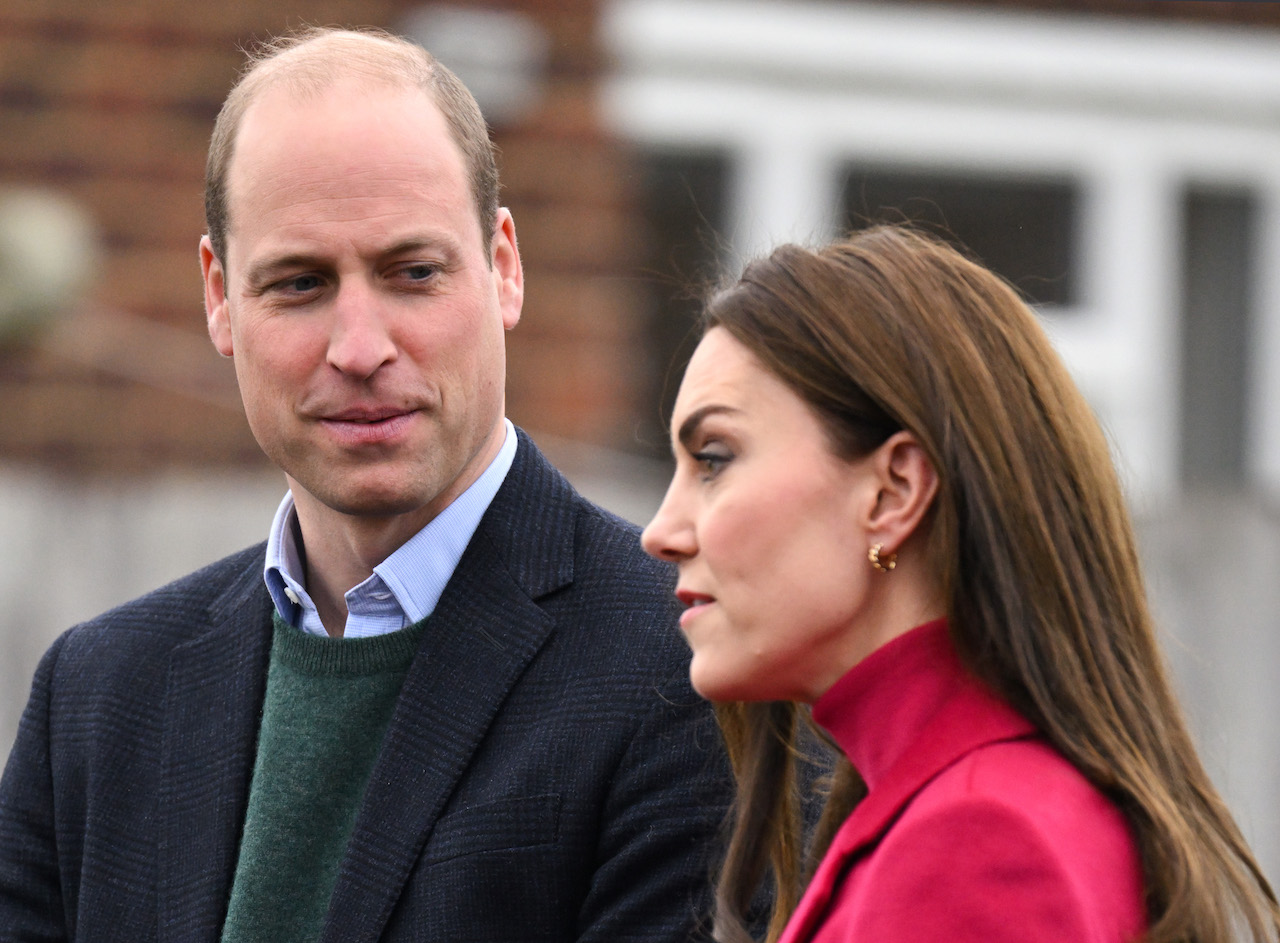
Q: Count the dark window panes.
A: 3